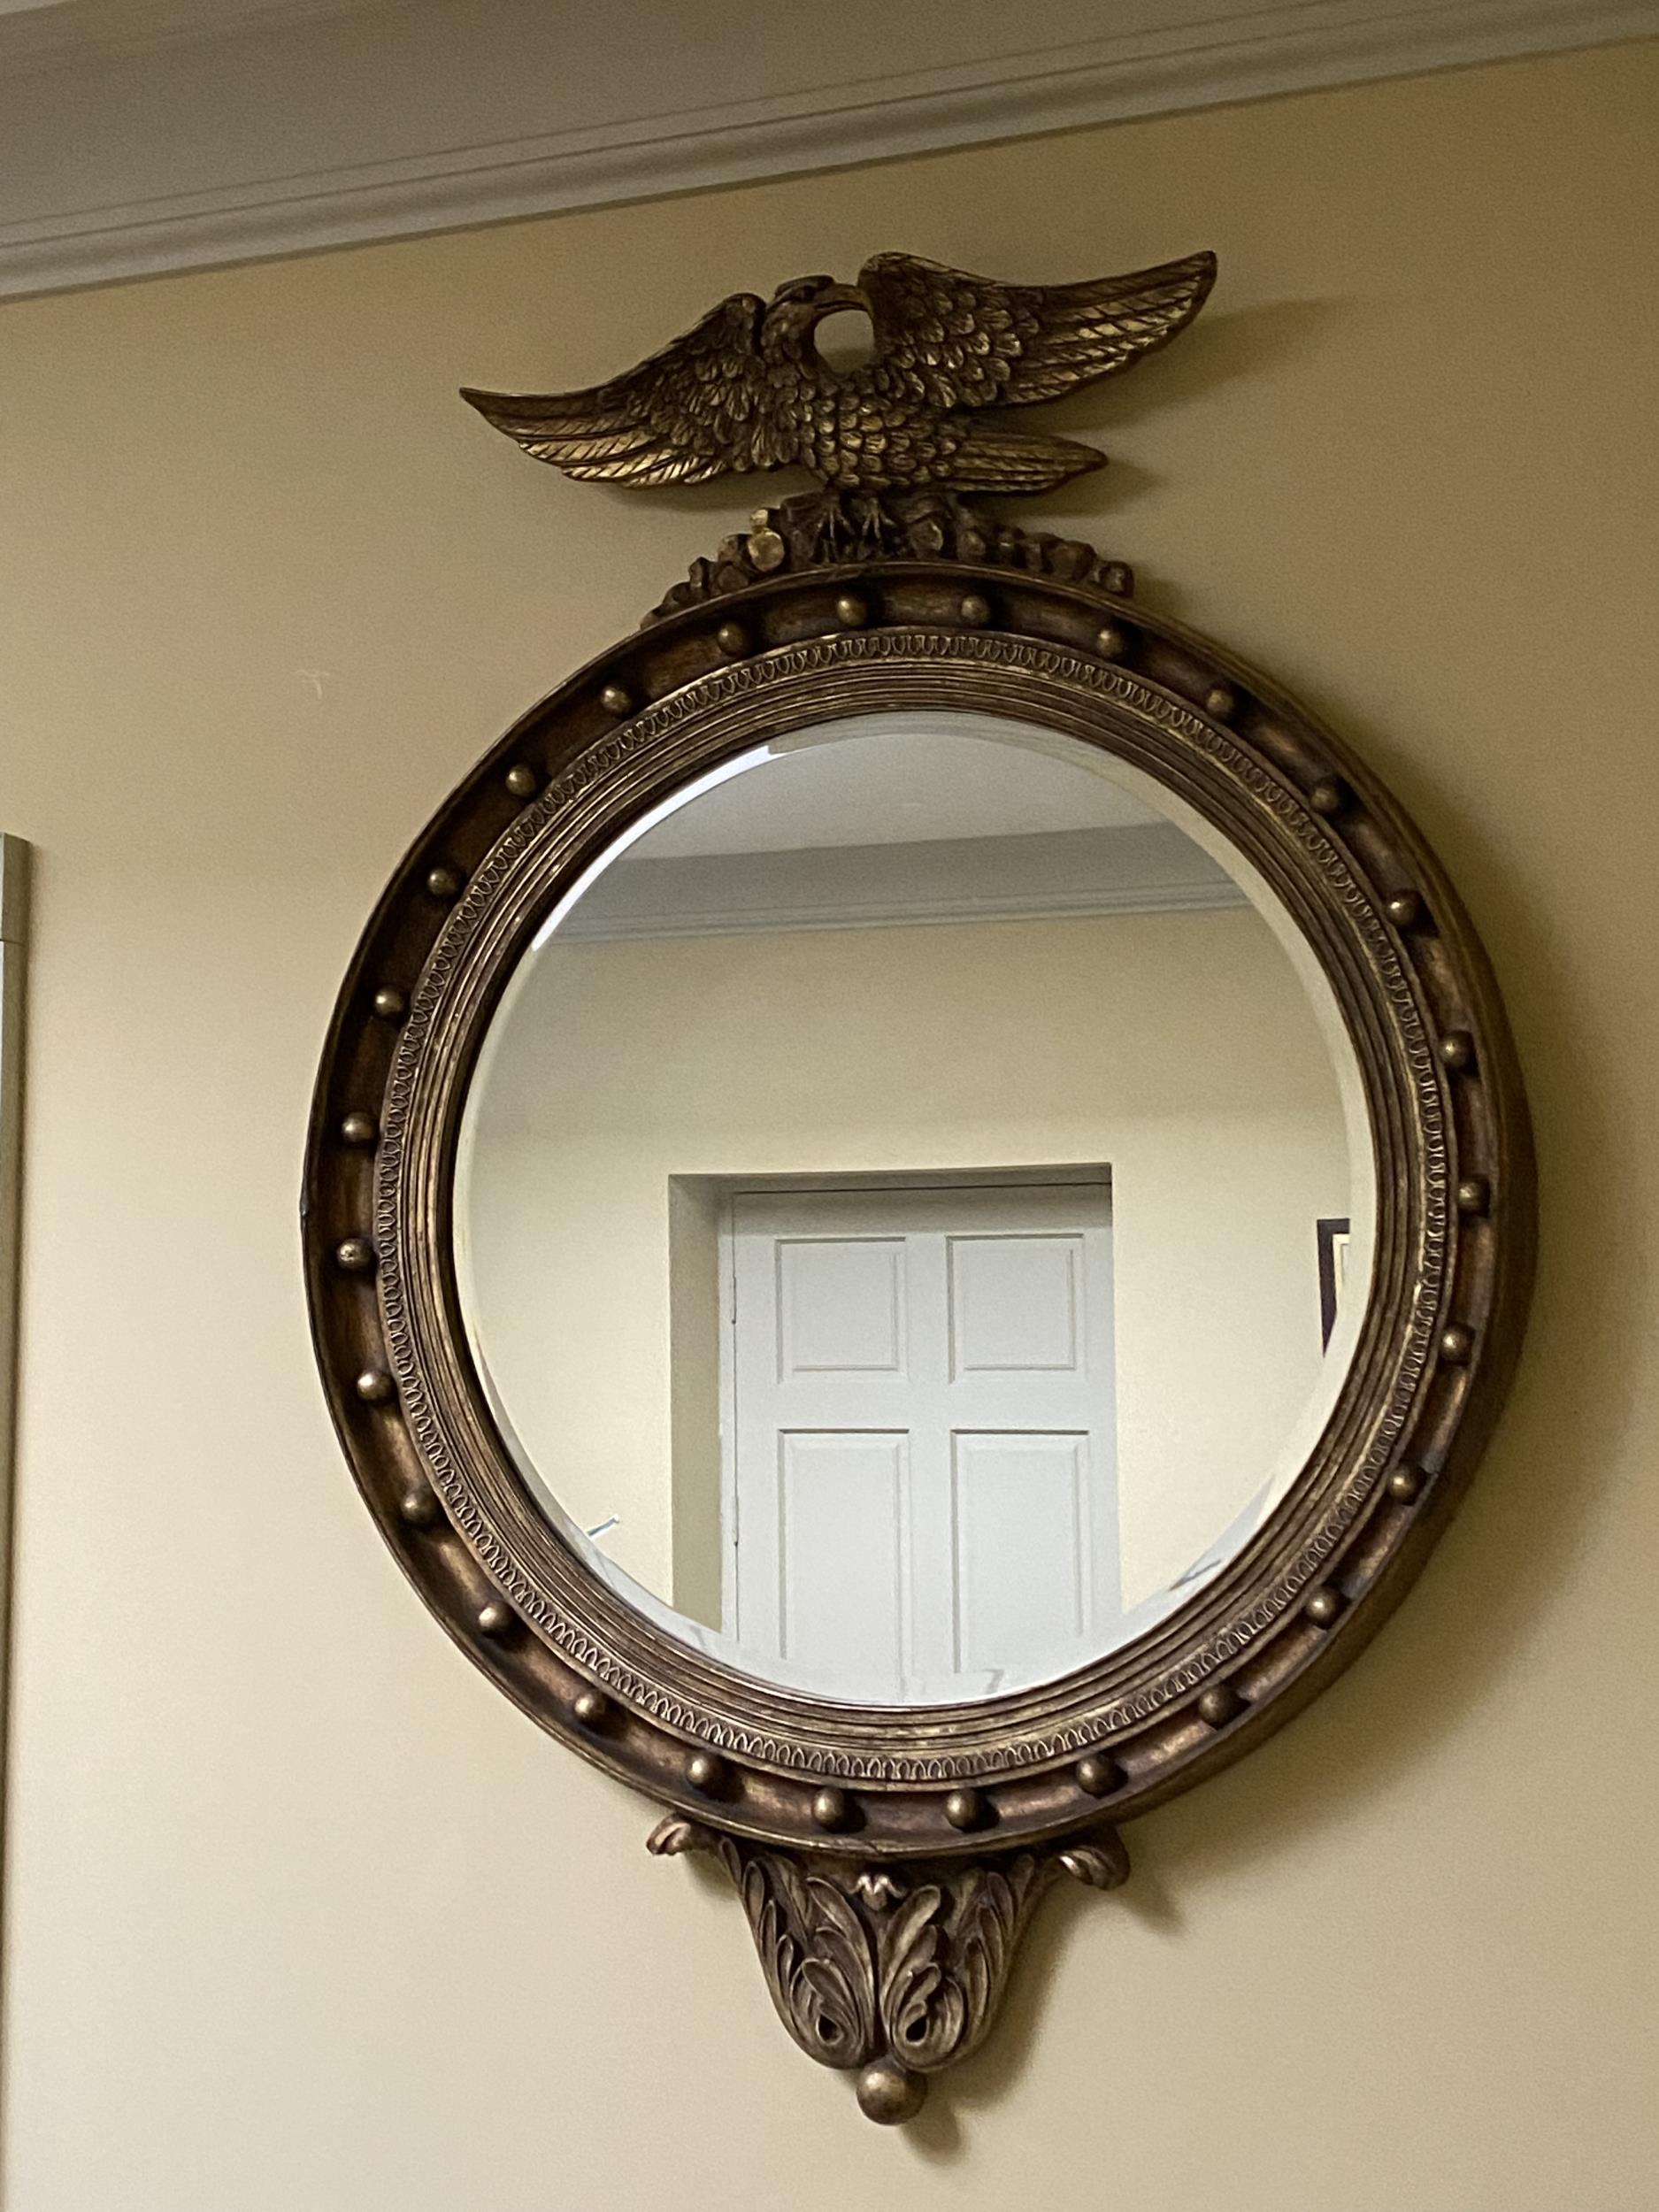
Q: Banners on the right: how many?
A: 0